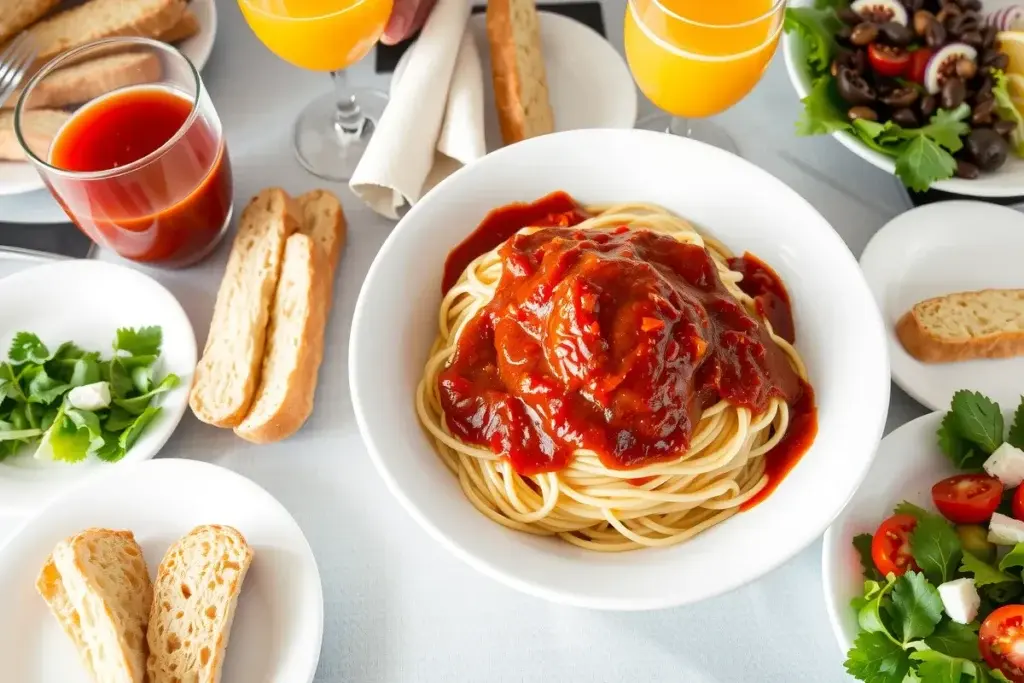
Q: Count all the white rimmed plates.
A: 8